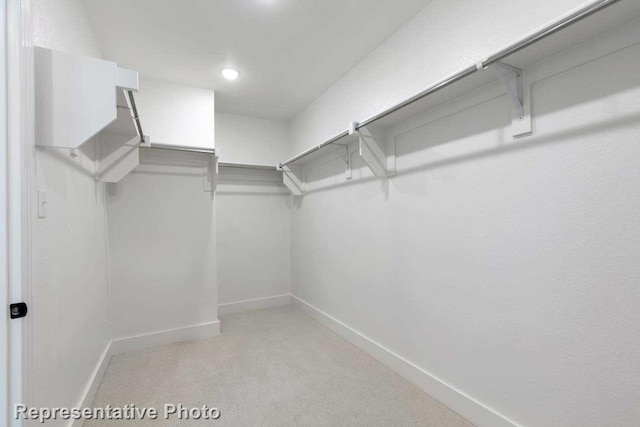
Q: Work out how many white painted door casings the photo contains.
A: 1